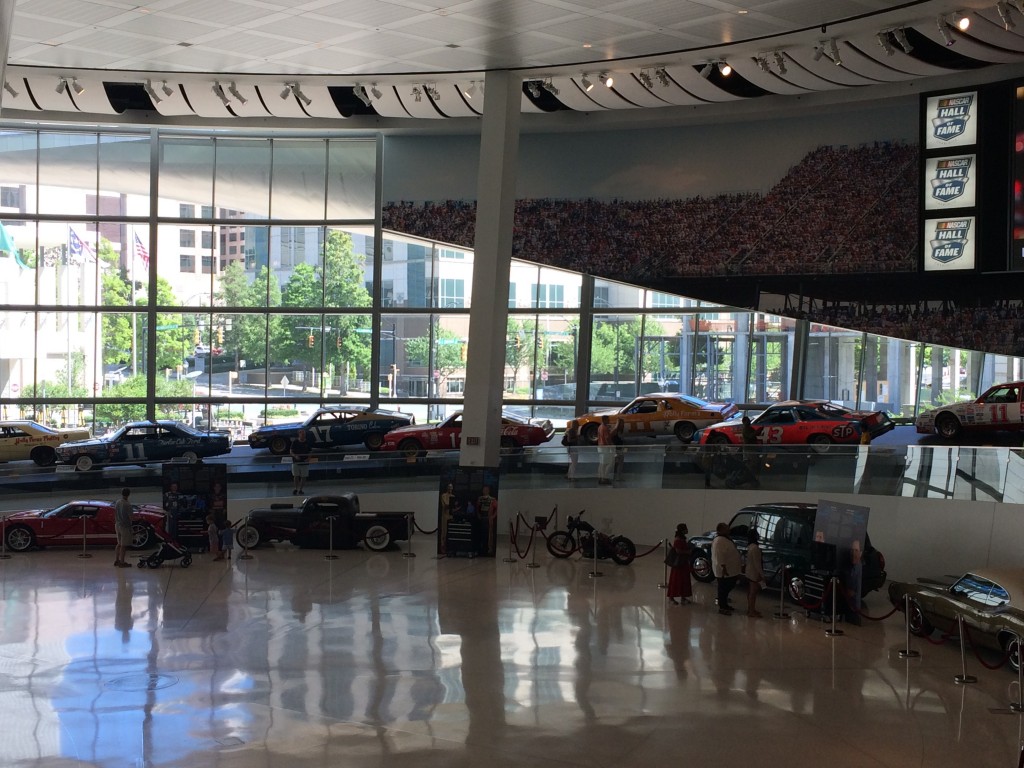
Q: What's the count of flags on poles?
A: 3